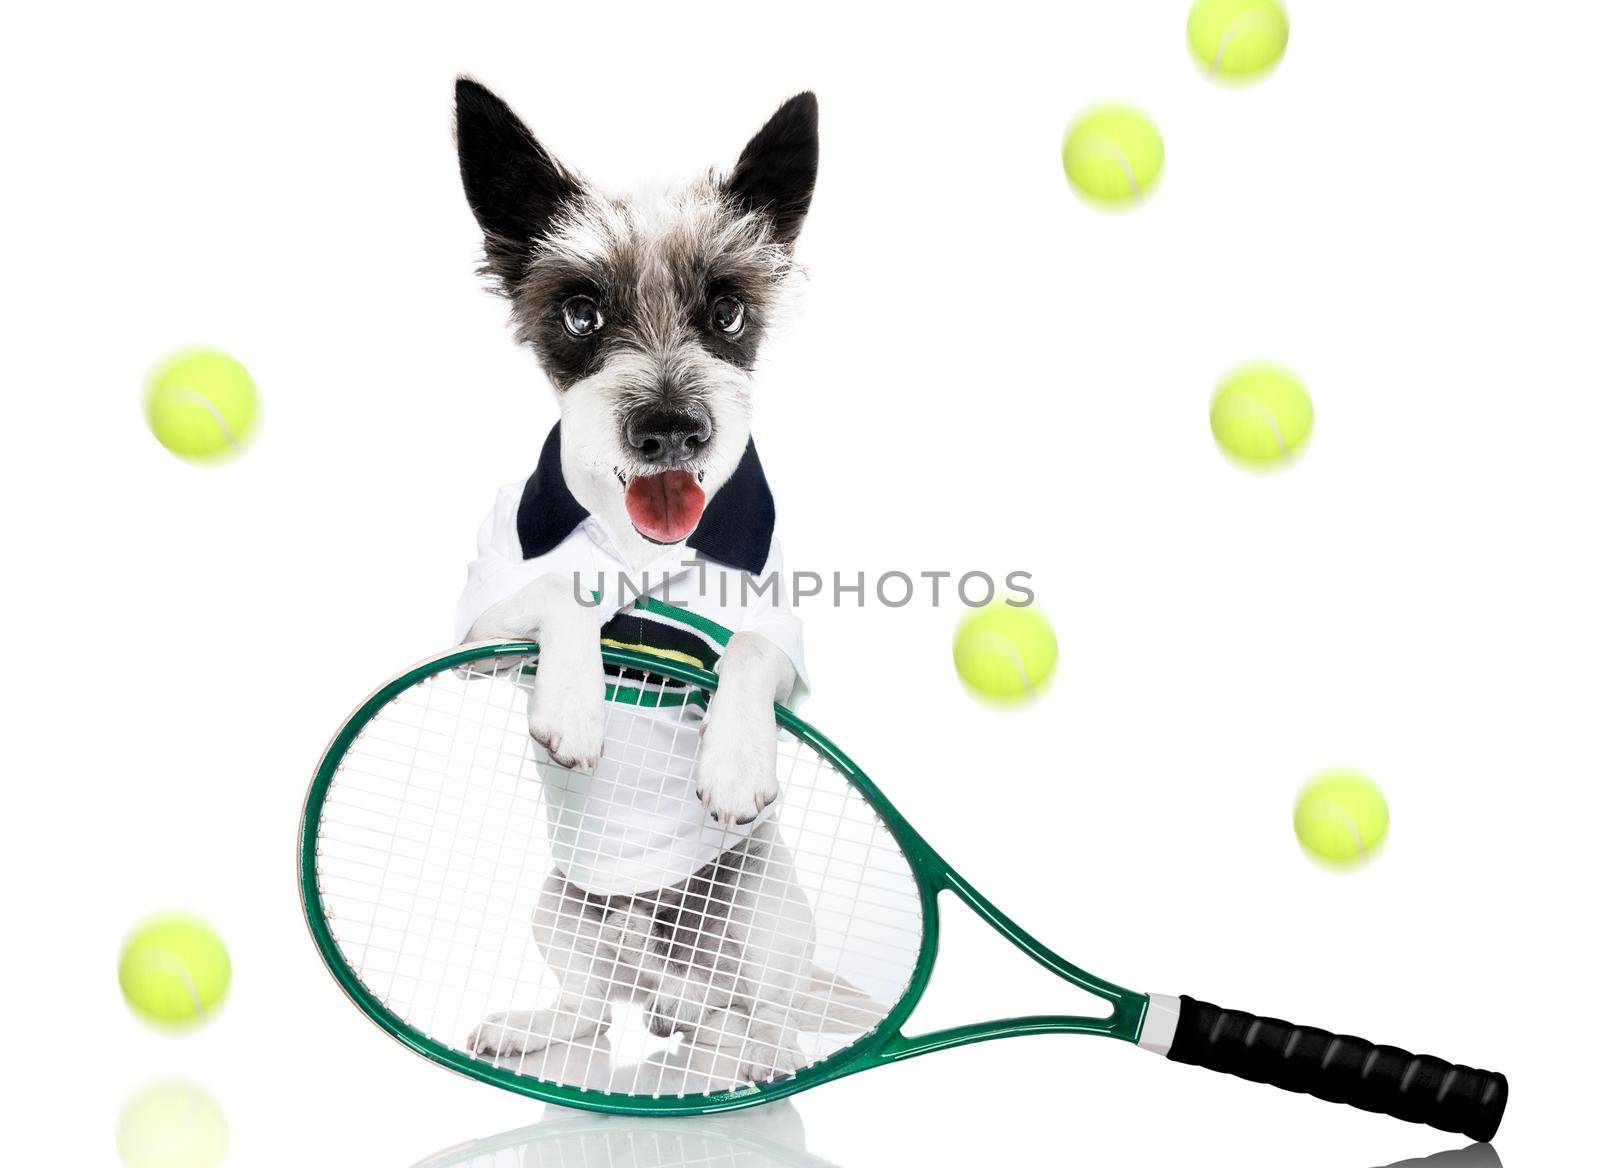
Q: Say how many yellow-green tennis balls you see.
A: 7